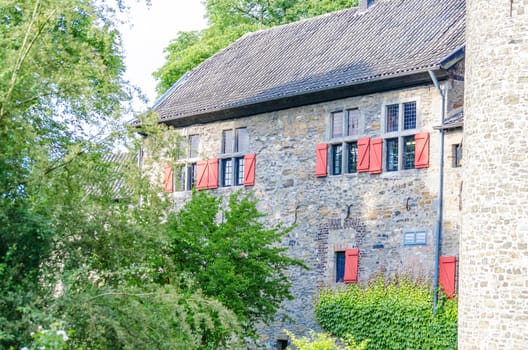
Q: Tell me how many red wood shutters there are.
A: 10